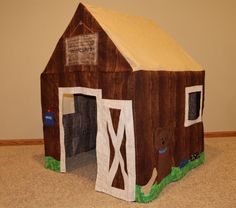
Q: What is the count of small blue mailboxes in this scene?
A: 1